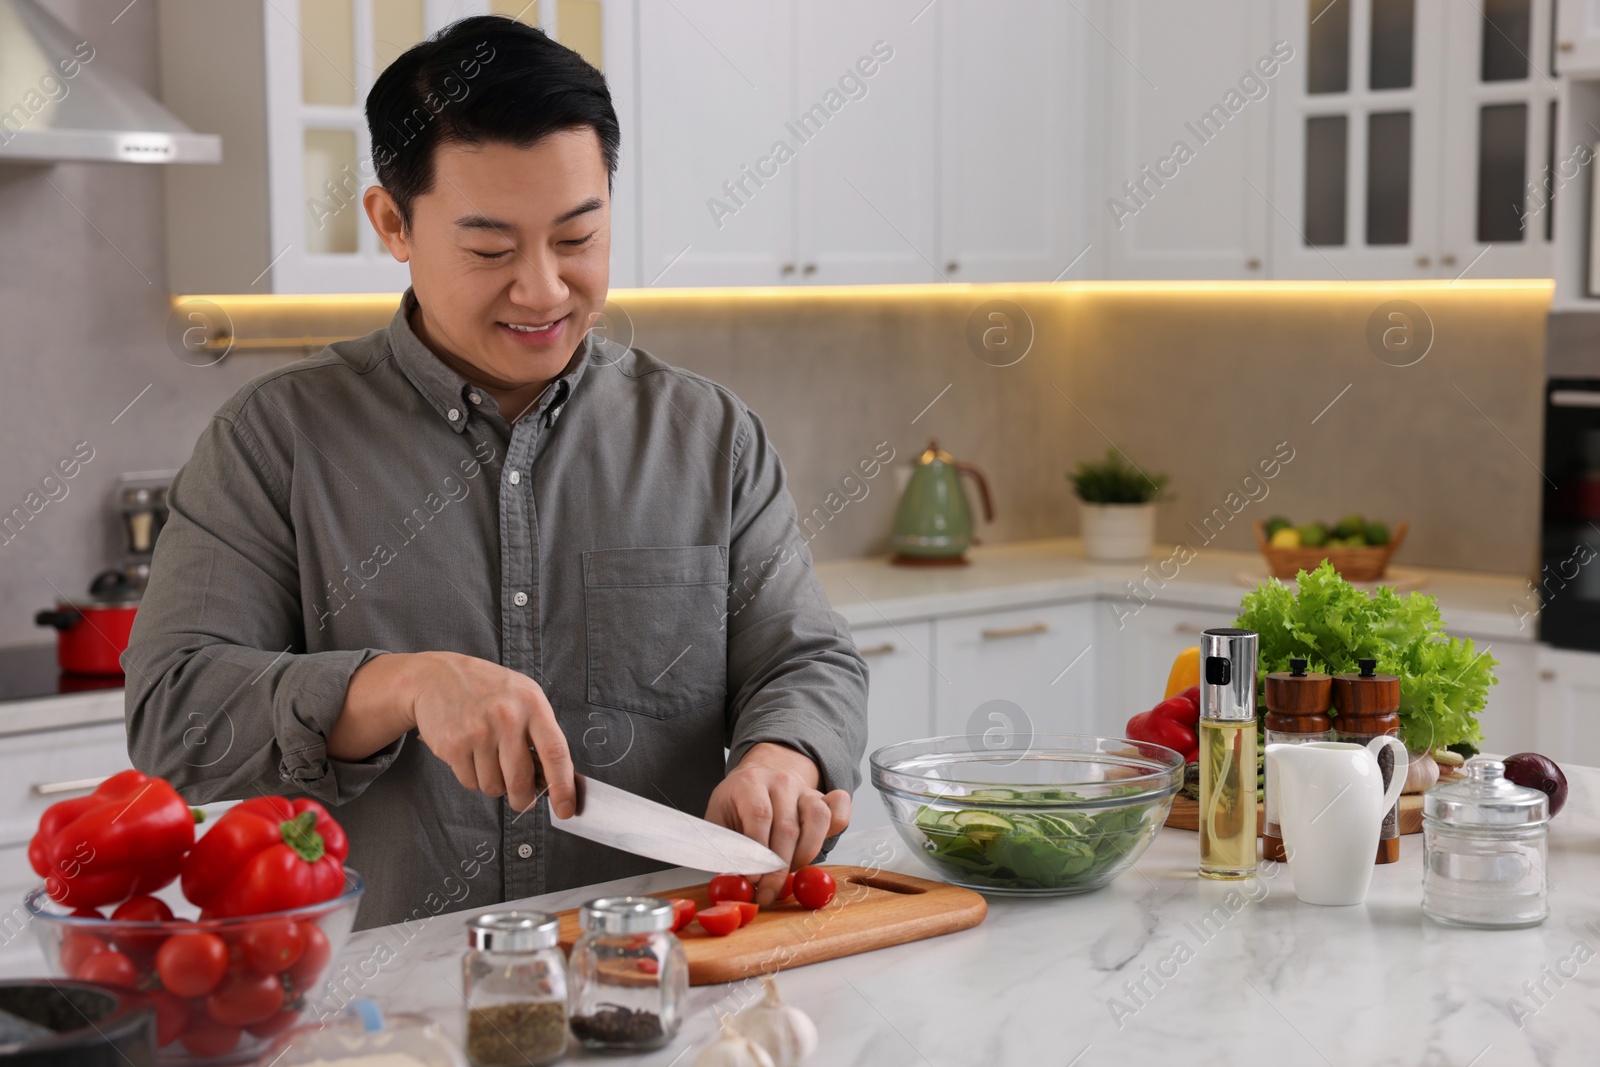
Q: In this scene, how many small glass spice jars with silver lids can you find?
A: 2